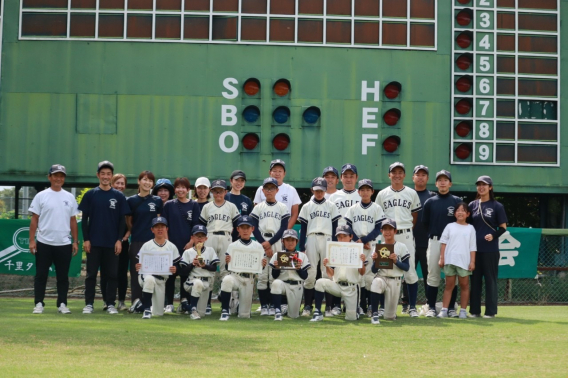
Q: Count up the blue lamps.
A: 3